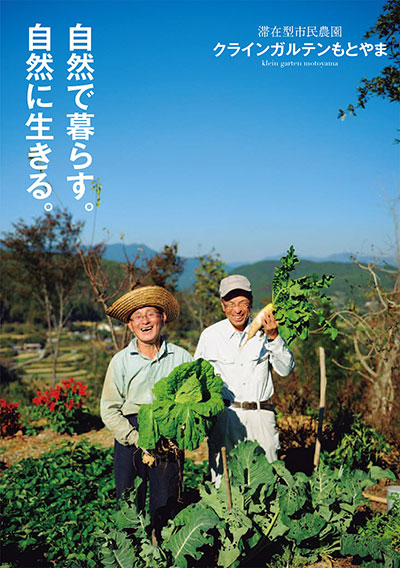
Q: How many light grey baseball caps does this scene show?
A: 1